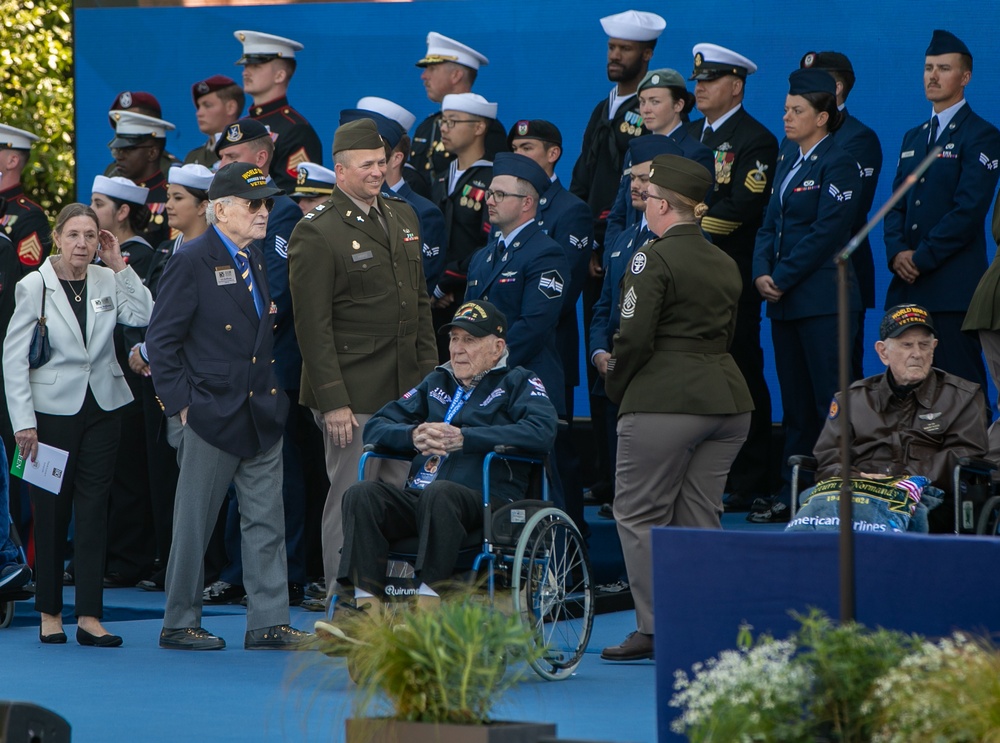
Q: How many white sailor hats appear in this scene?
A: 5